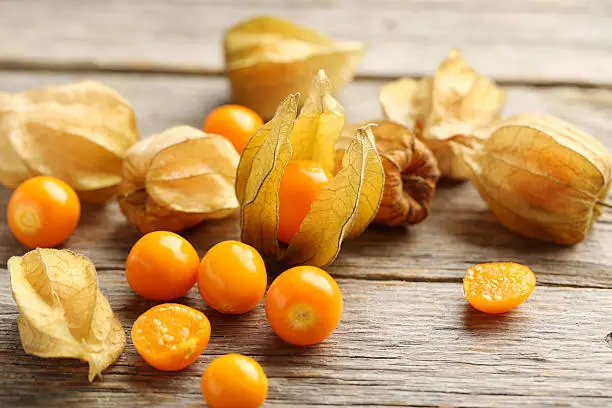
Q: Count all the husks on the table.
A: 8